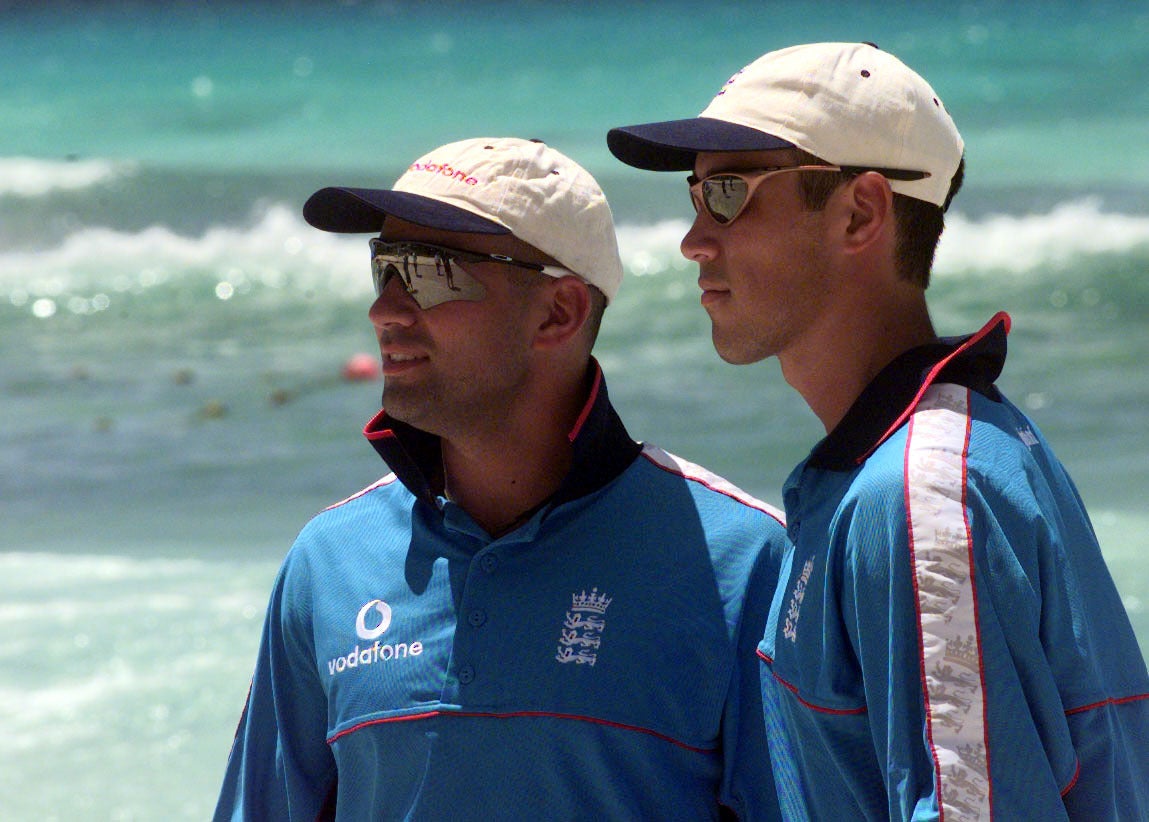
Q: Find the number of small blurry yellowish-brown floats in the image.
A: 5